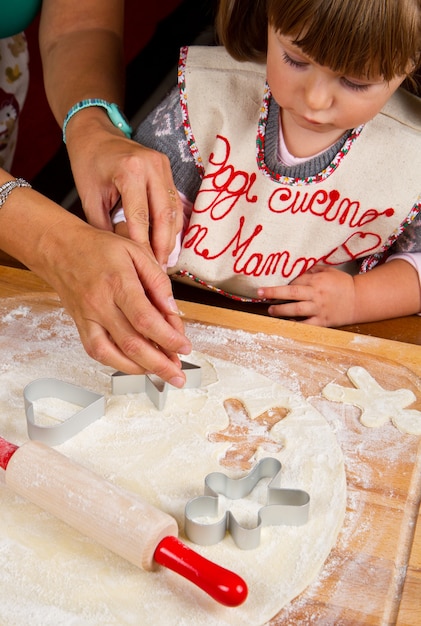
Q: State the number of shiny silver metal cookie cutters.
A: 3